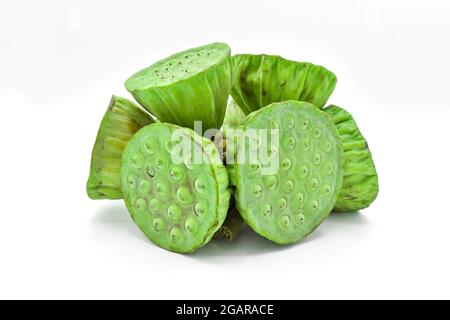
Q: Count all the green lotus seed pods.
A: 6